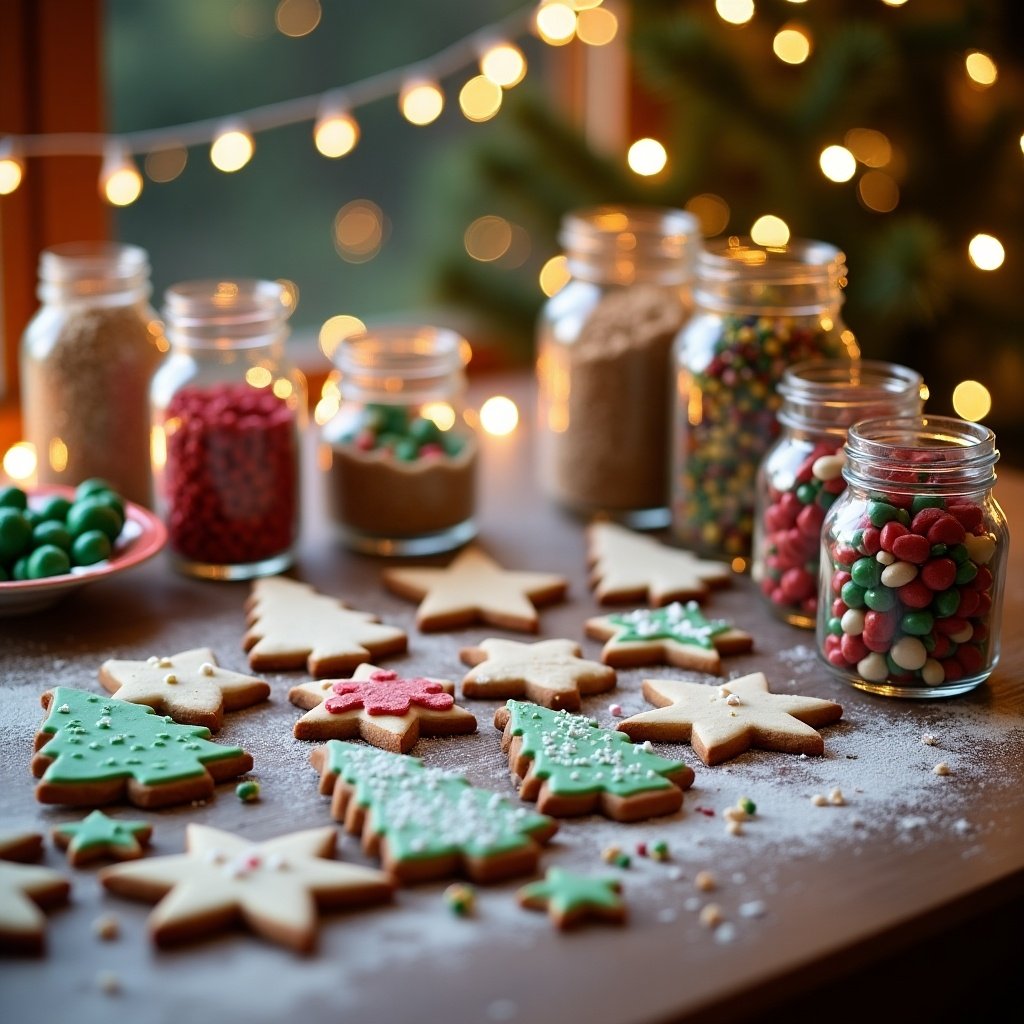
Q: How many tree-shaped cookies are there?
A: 5